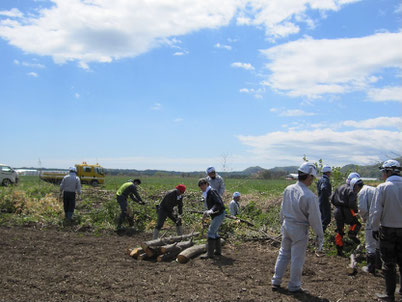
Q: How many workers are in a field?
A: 11